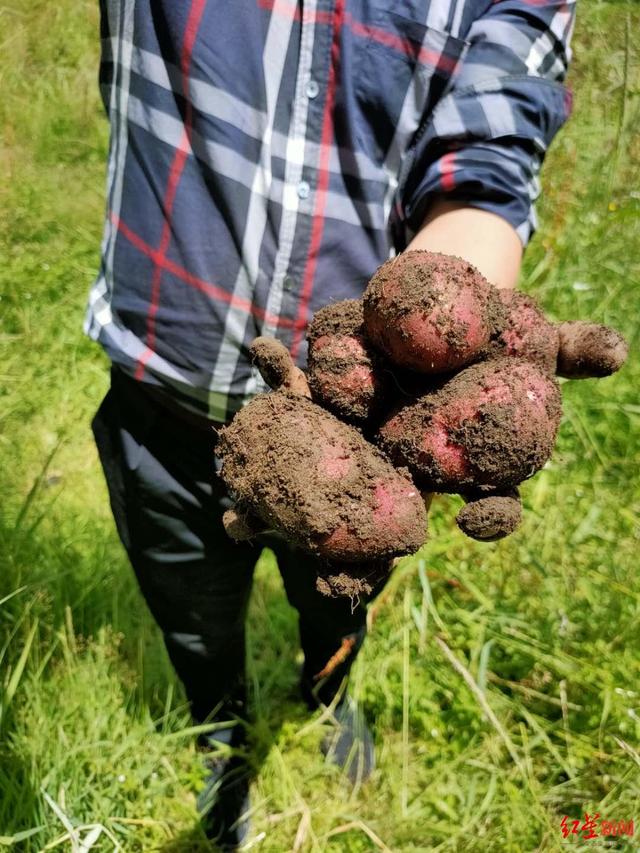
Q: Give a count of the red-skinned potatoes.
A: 5